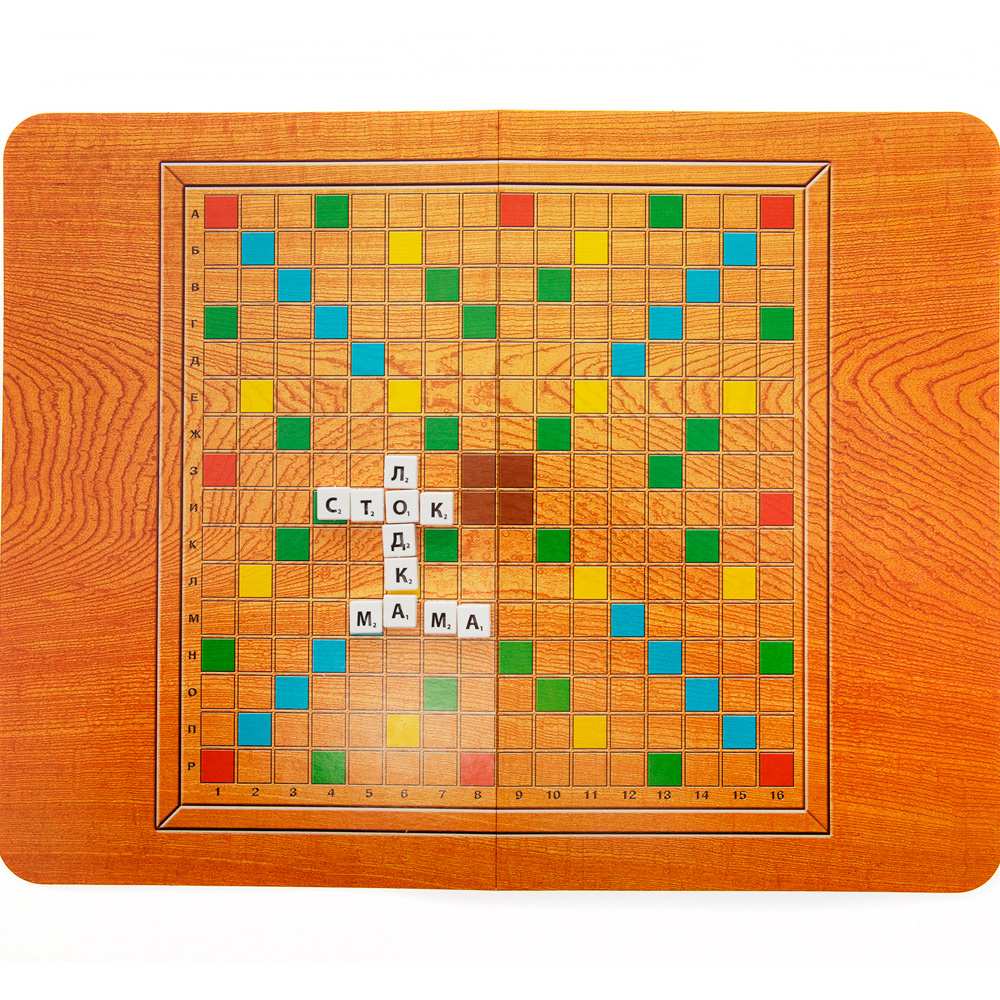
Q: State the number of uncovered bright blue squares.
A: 15